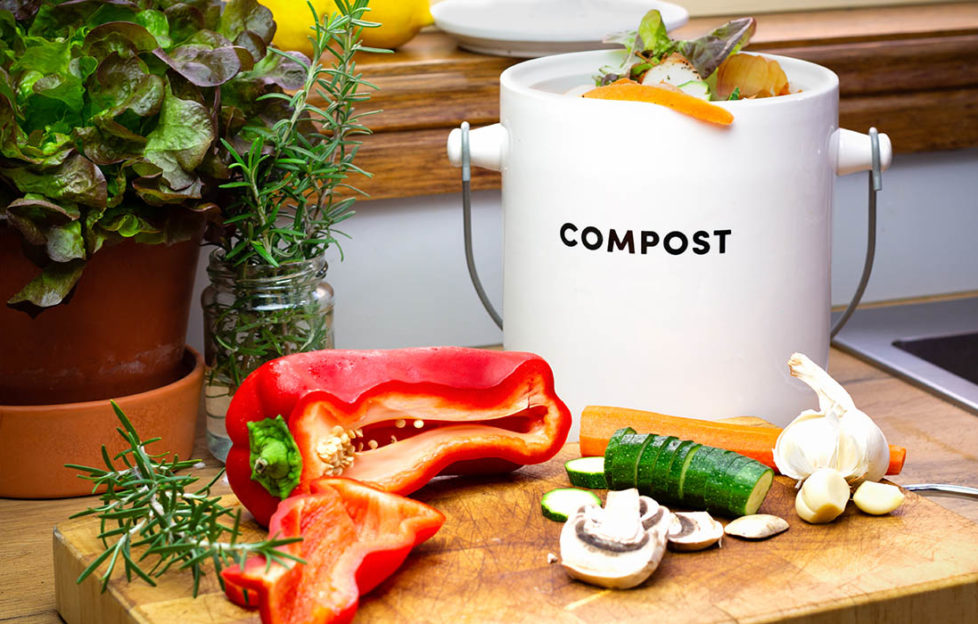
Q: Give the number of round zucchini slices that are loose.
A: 2